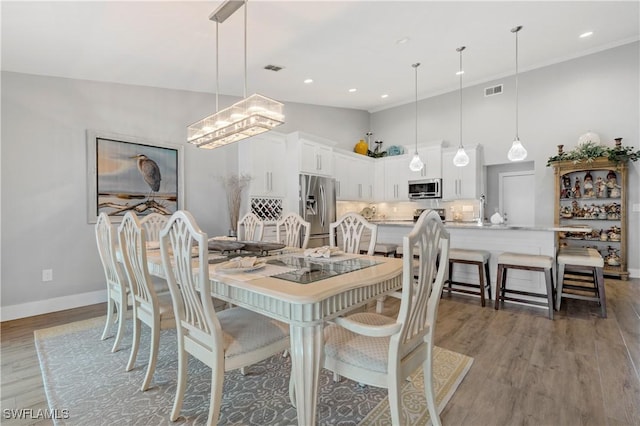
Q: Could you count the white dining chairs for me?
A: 8